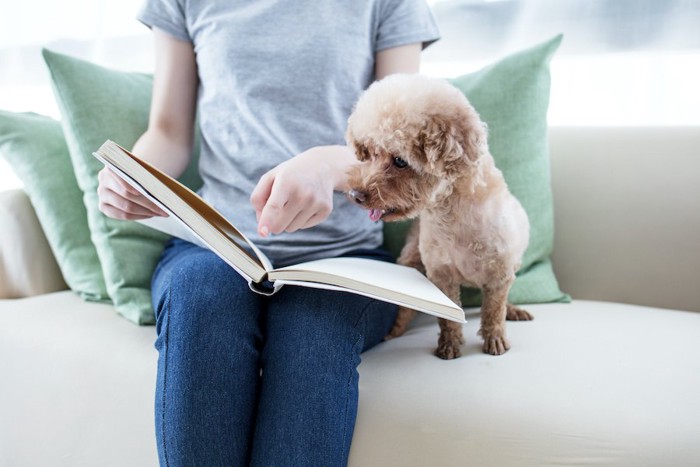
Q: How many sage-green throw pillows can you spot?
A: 3